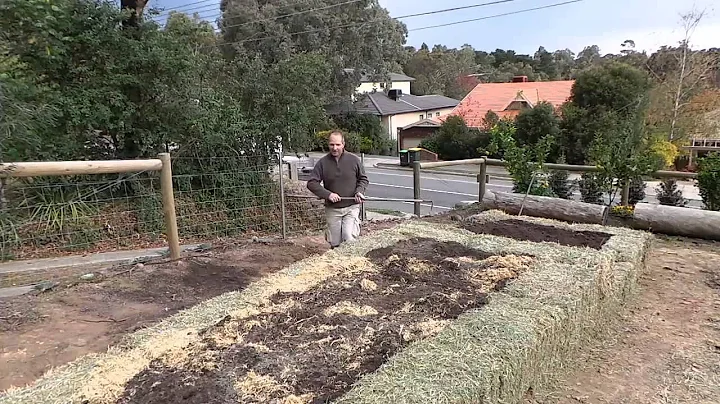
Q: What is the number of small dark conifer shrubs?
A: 4